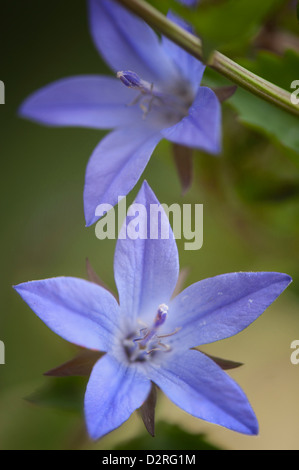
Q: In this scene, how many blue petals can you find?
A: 10